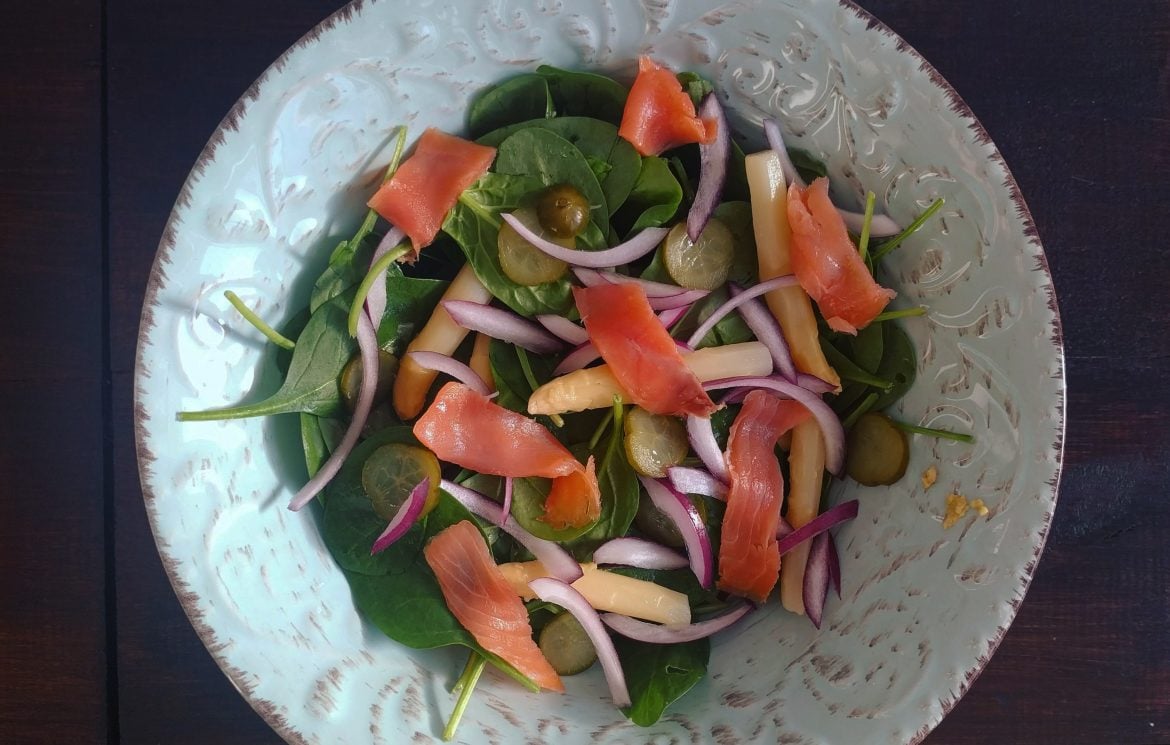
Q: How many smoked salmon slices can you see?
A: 7